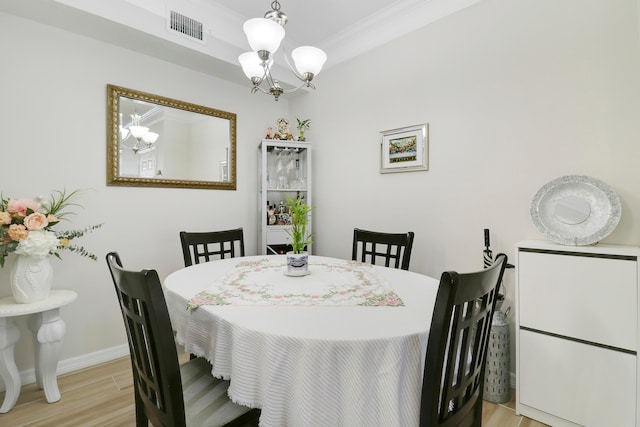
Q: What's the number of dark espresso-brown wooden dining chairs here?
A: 4